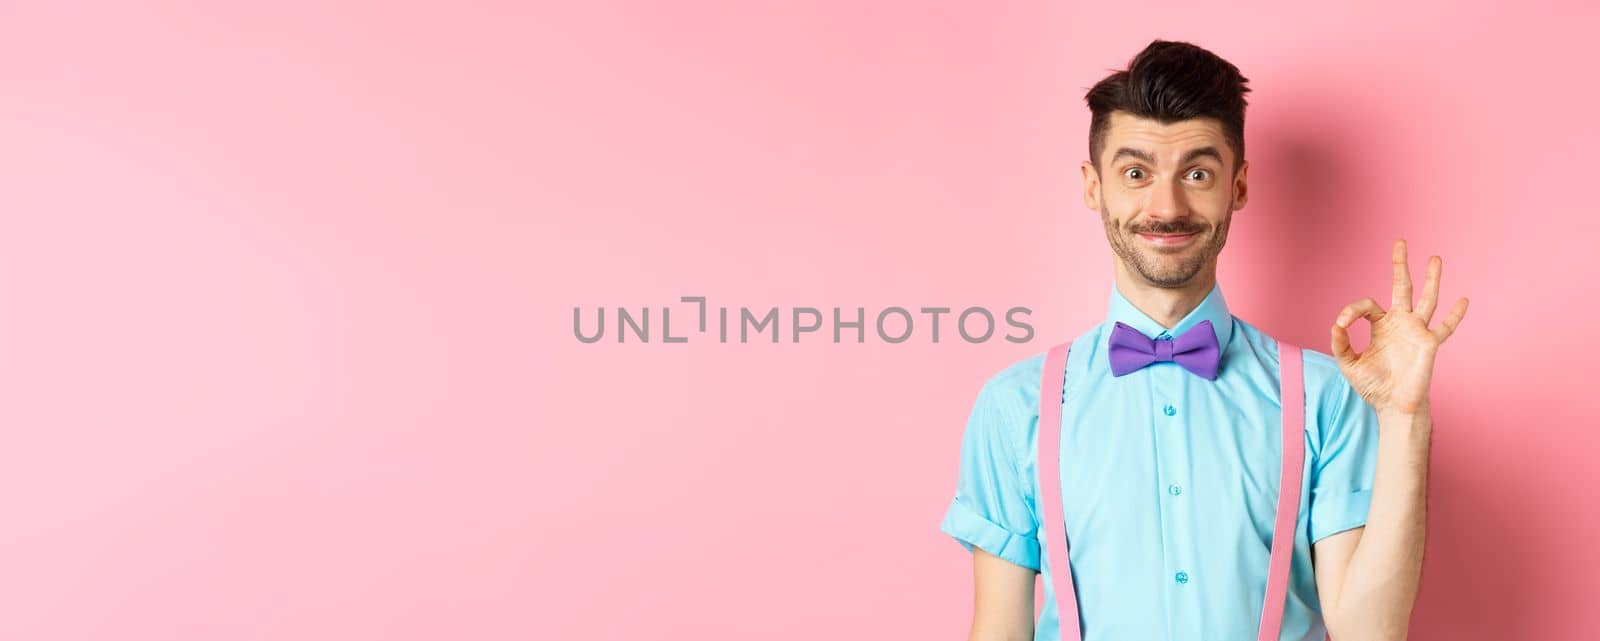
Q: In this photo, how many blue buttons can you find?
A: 3